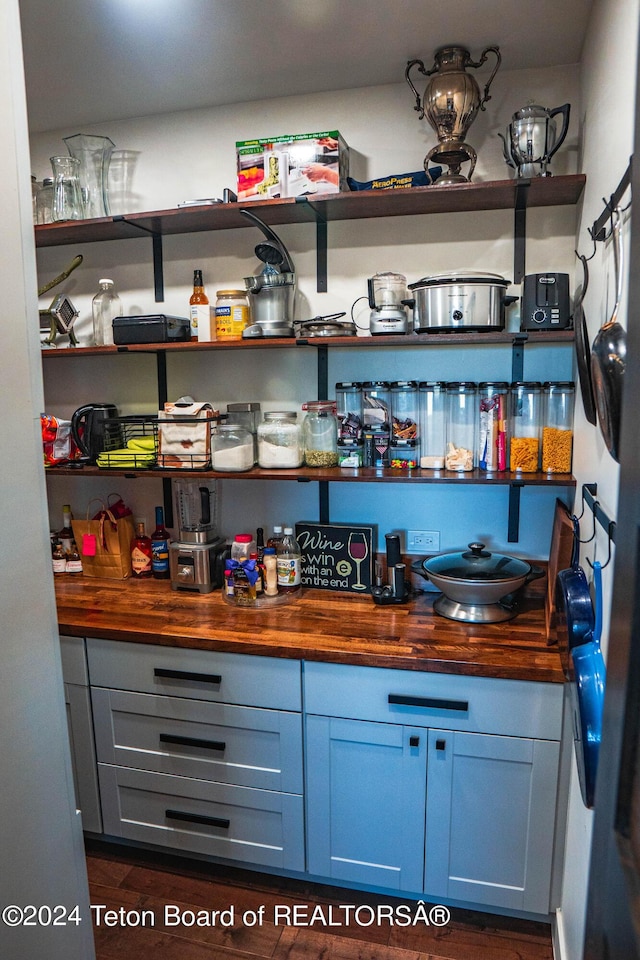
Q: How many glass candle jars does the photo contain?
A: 0